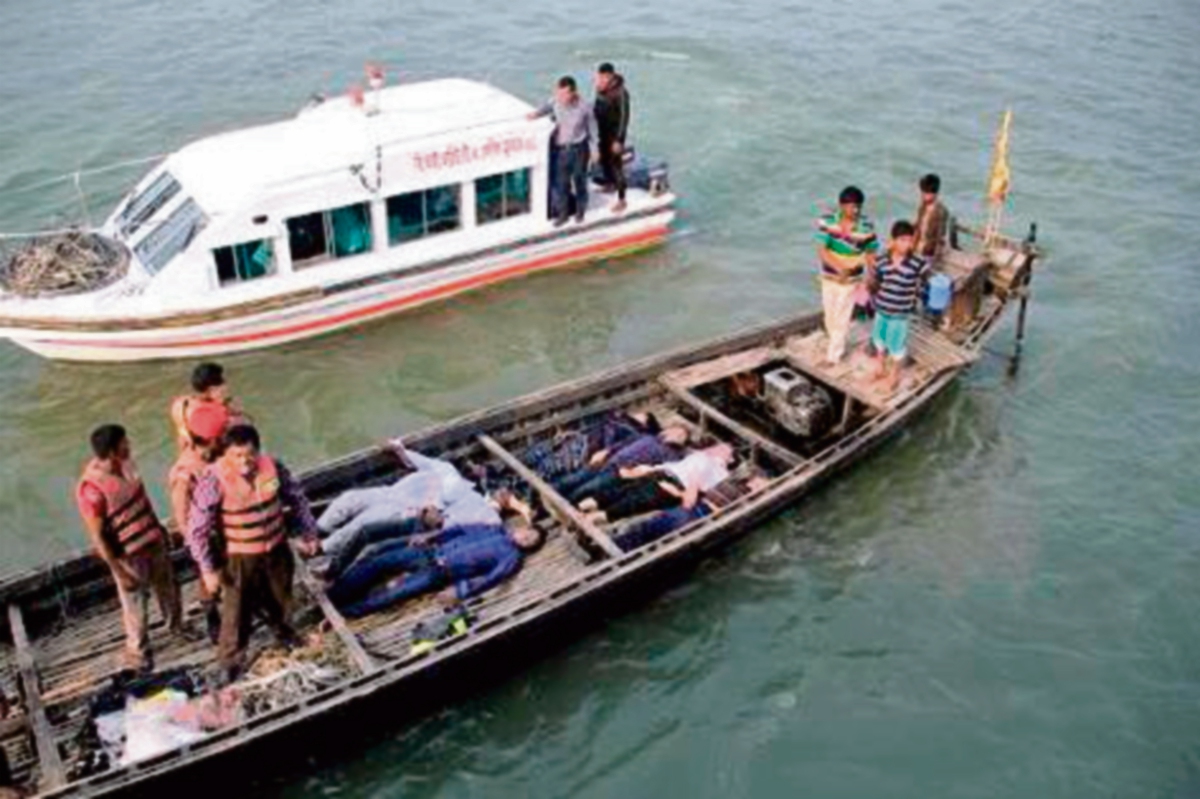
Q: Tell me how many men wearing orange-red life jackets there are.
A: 4